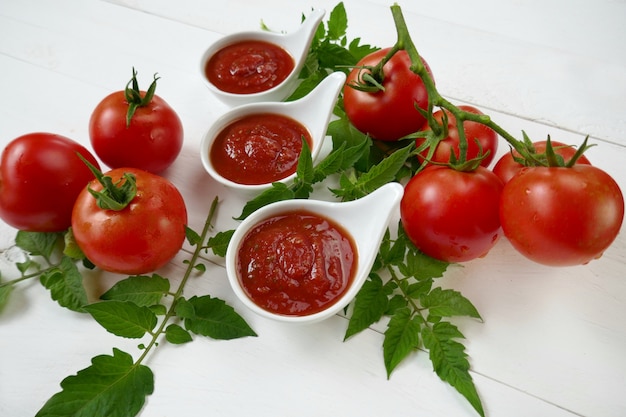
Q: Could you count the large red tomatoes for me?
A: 8